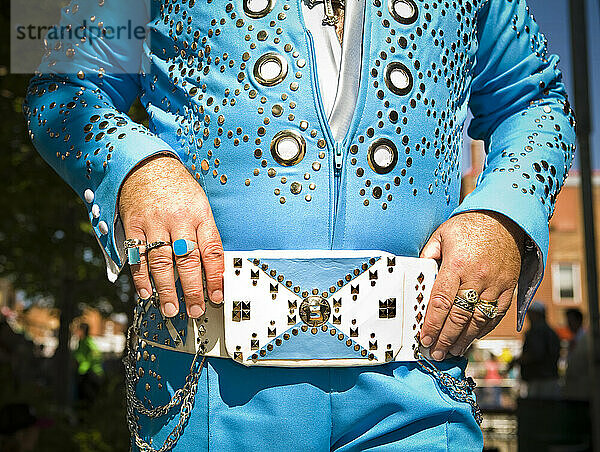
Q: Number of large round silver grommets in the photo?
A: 6